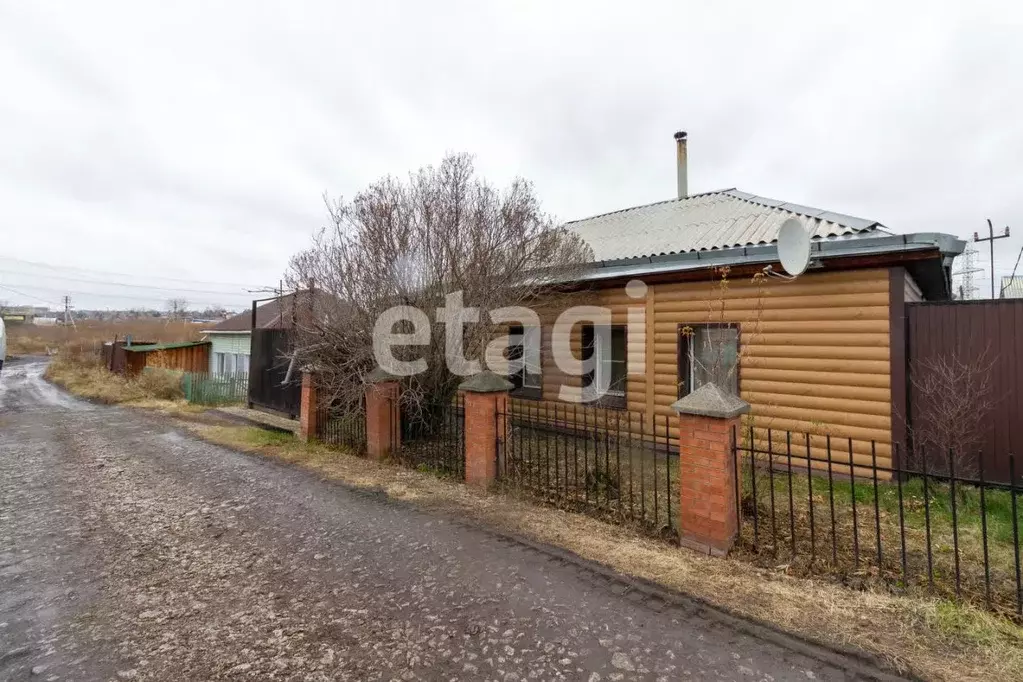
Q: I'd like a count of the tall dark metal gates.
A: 1